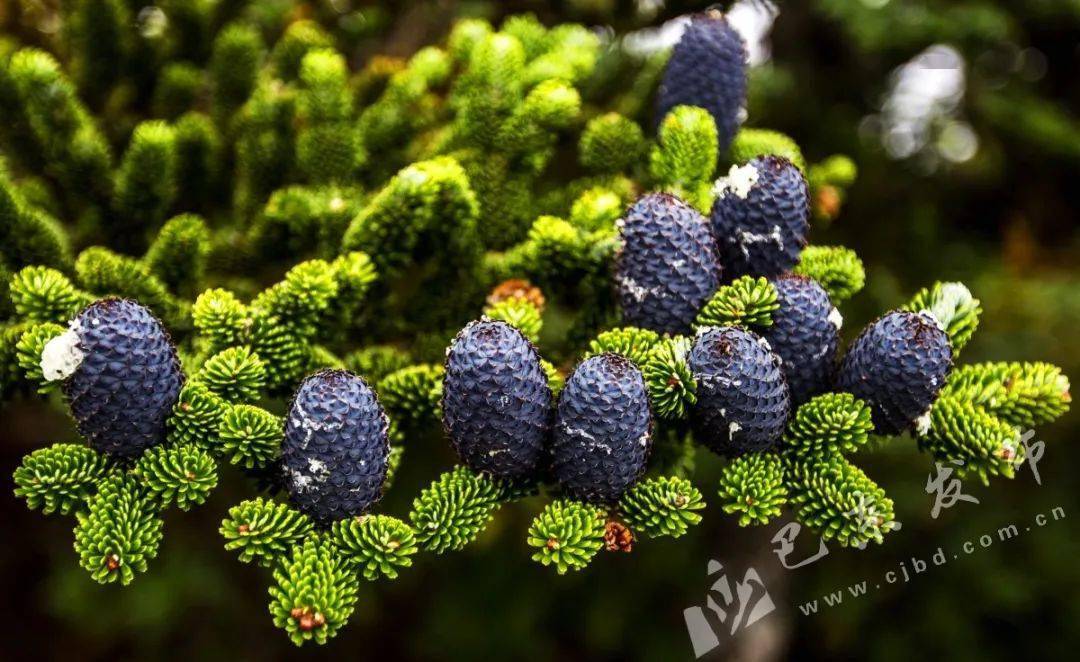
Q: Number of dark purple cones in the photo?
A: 10